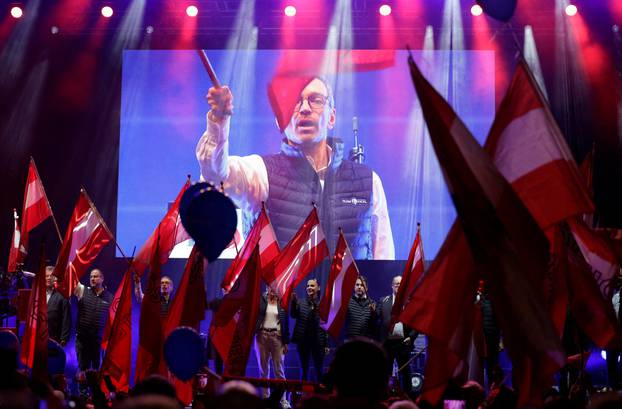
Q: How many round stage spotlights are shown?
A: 7